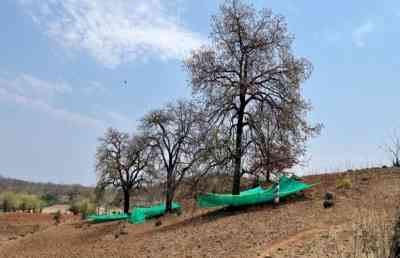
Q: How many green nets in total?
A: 3